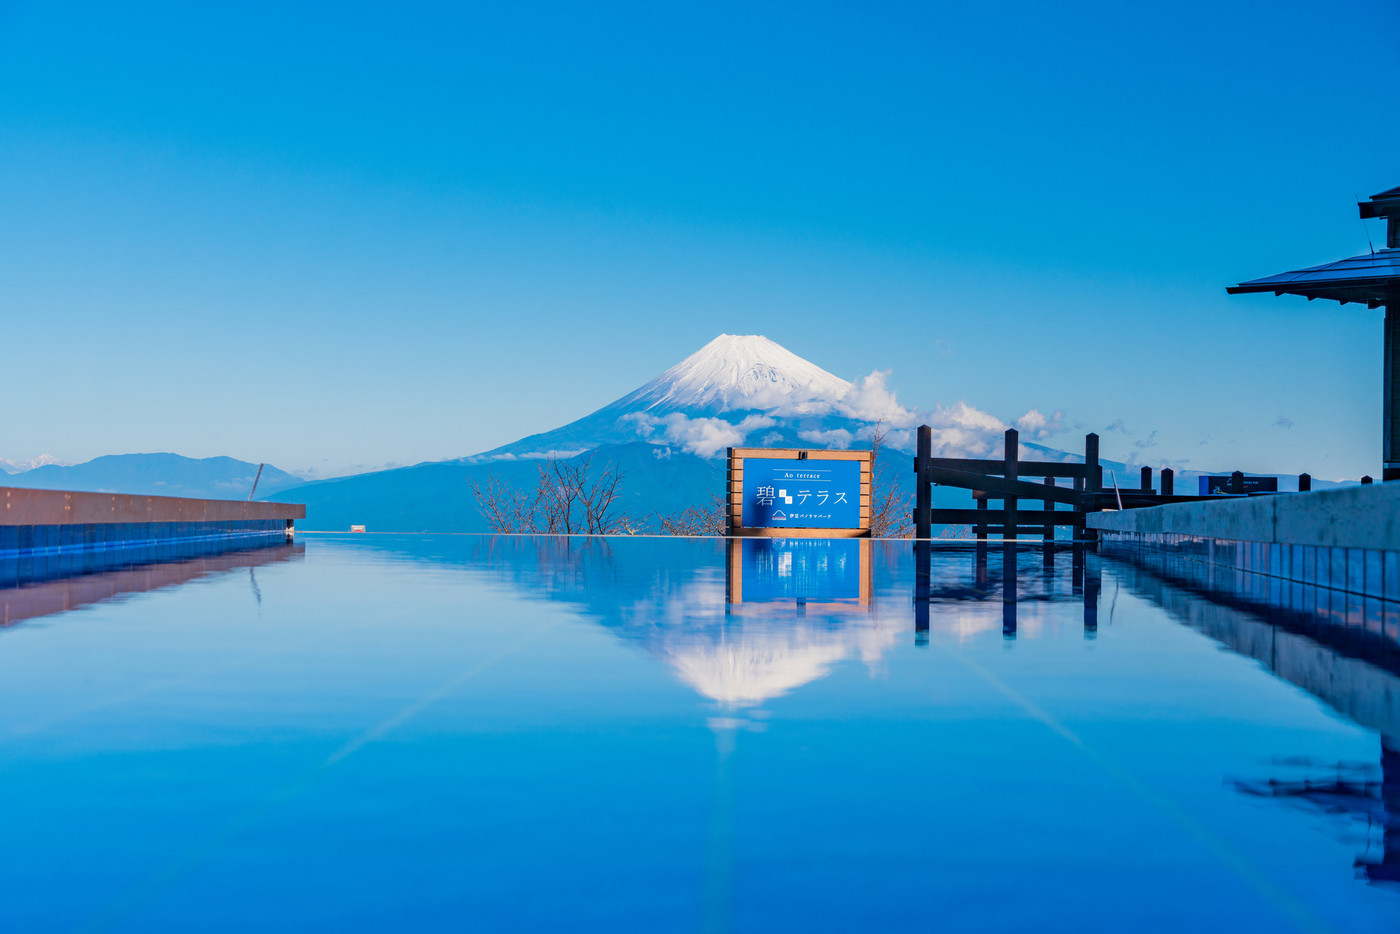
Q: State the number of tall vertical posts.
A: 3